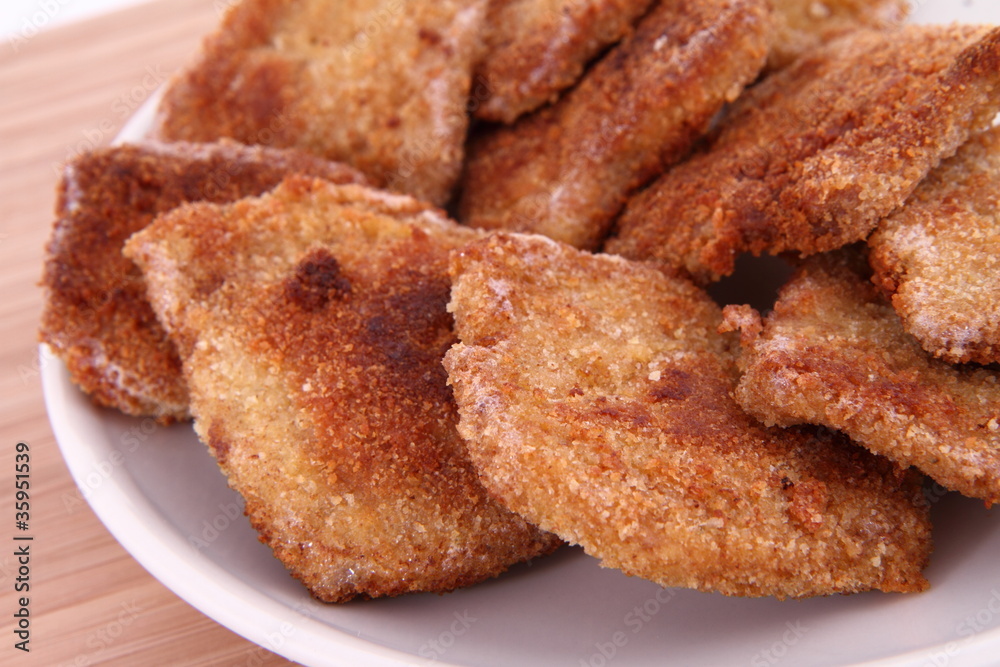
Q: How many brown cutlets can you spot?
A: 10